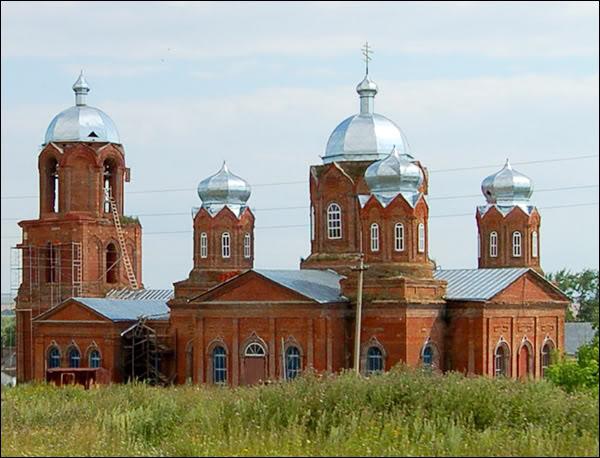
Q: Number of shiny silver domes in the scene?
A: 5